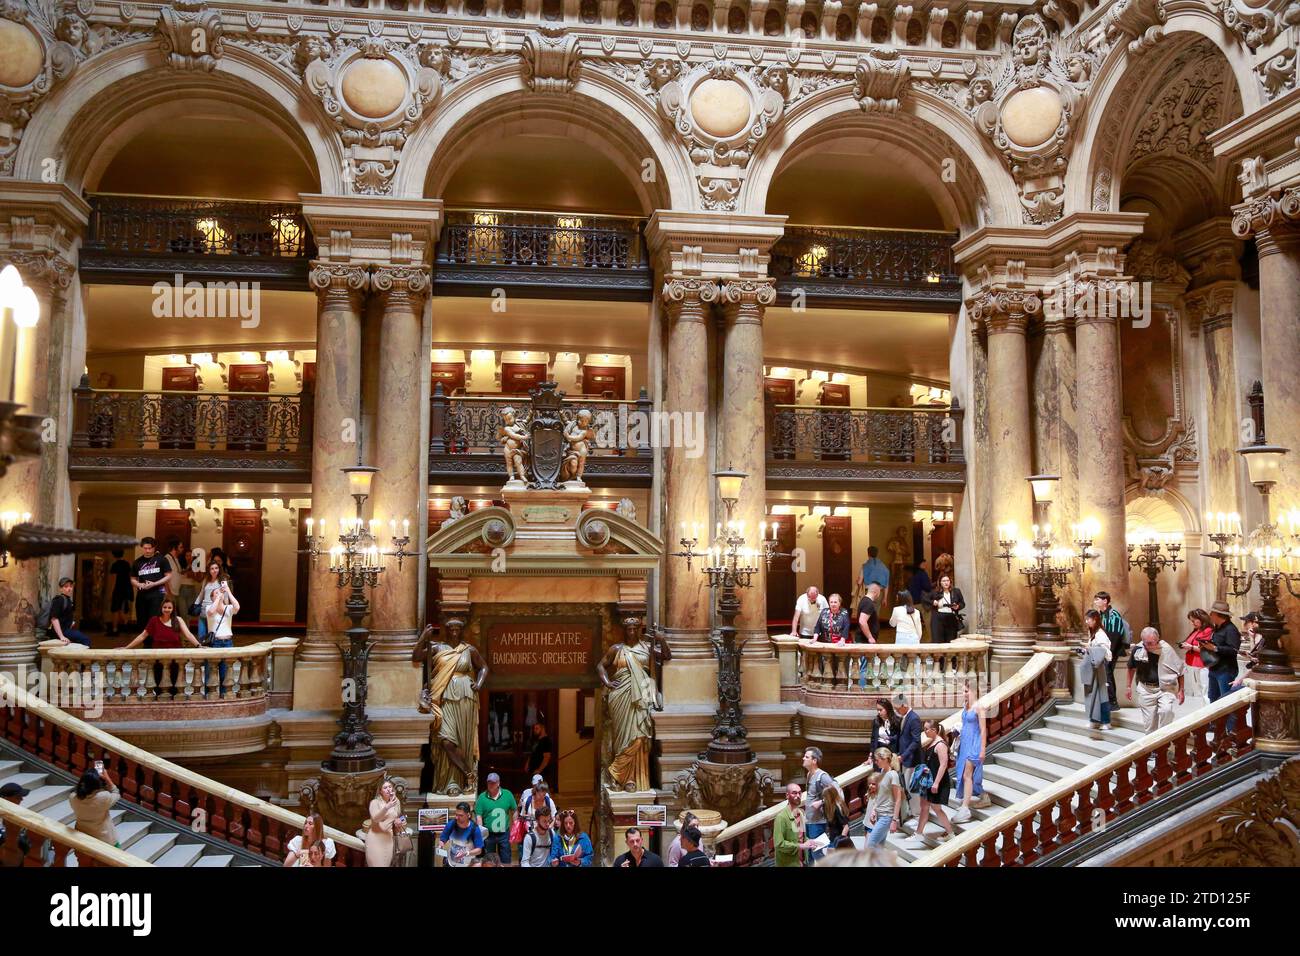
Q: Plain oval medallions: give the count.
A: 4